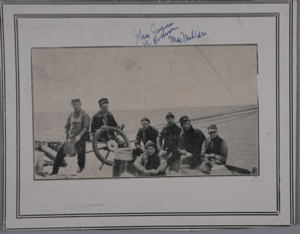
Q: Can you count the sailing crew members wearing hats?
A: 7